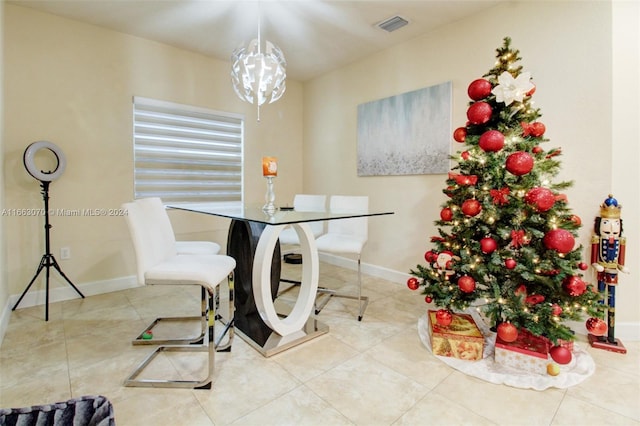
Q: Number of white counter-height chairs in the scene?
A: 4